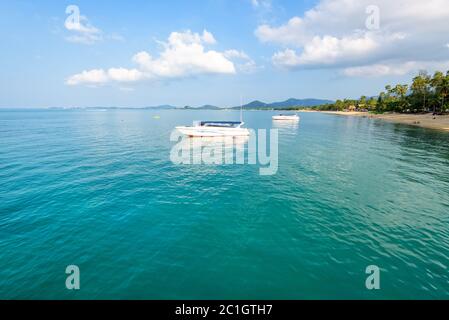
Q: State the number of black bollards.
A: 0